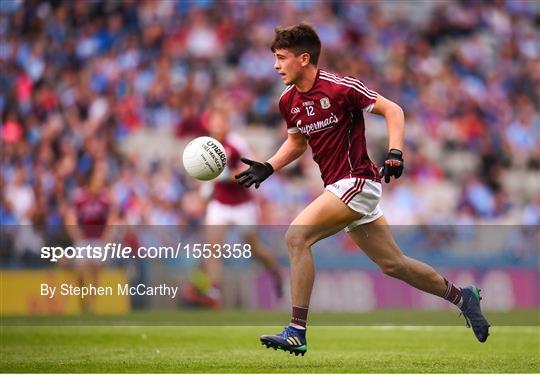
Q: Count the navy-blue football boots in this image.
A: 2